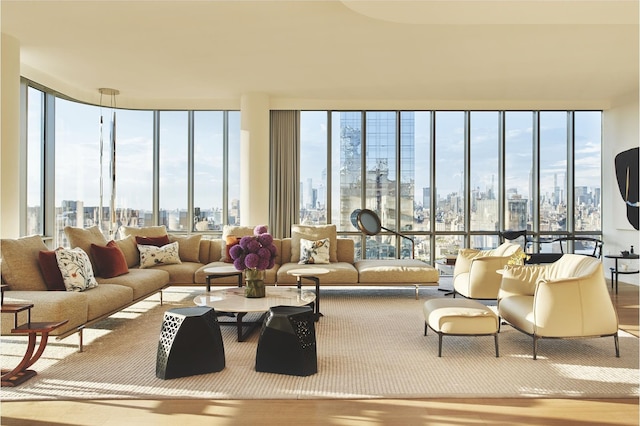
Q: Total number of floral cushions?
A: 3